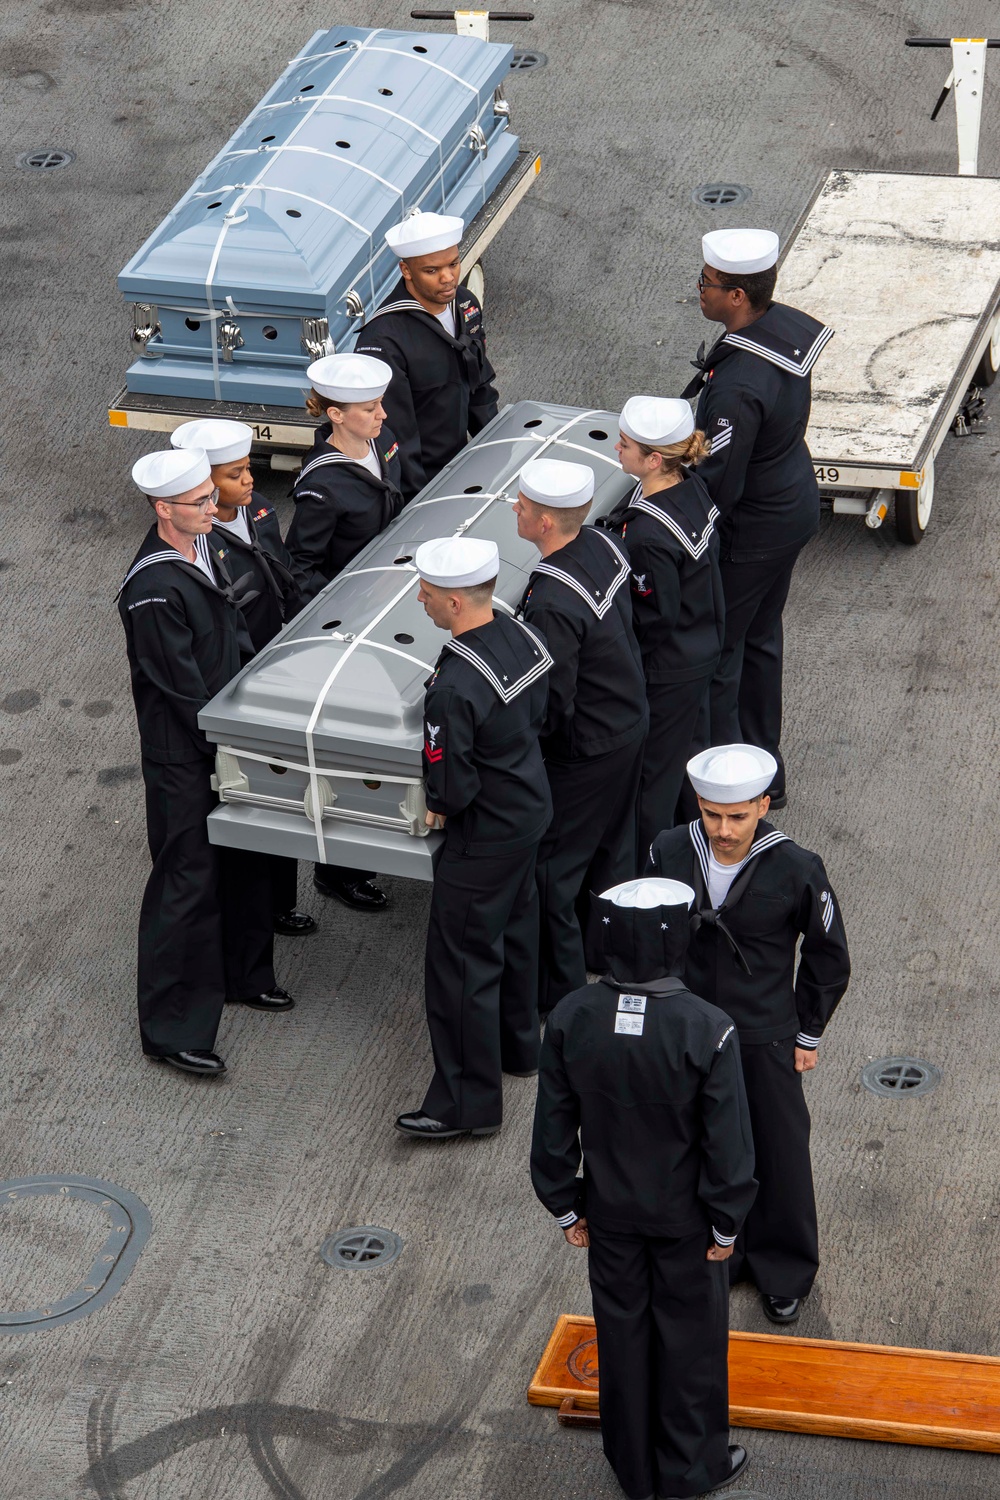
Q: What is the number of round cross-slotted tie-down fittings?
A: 5